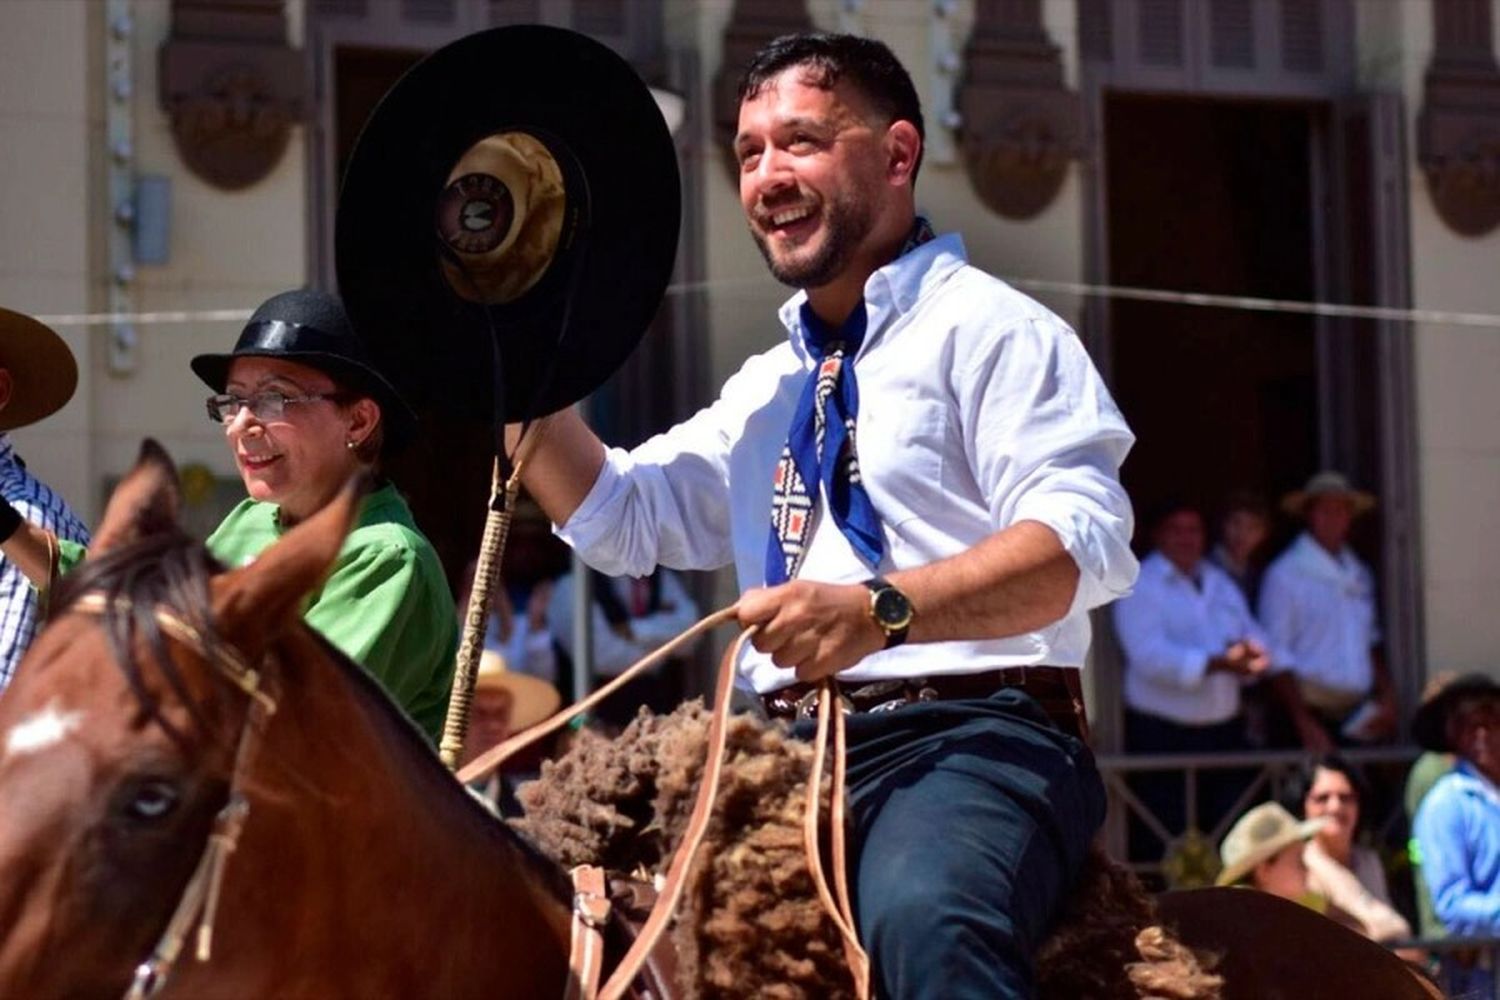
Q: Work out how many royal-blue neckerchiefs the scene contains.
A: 1